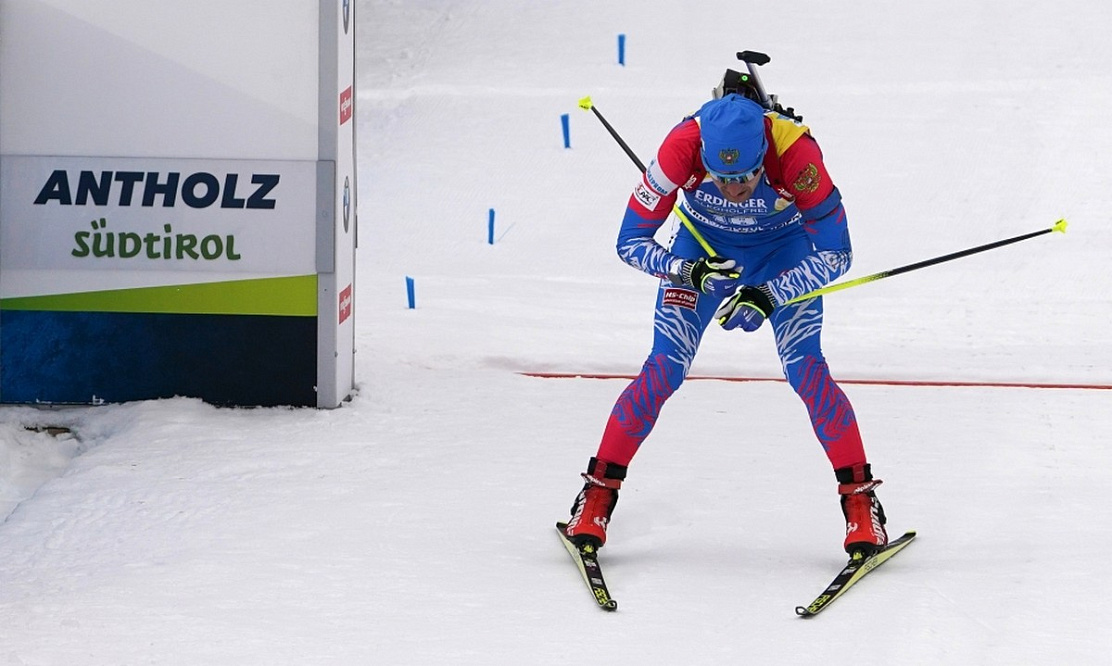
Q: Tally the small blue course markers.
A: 4